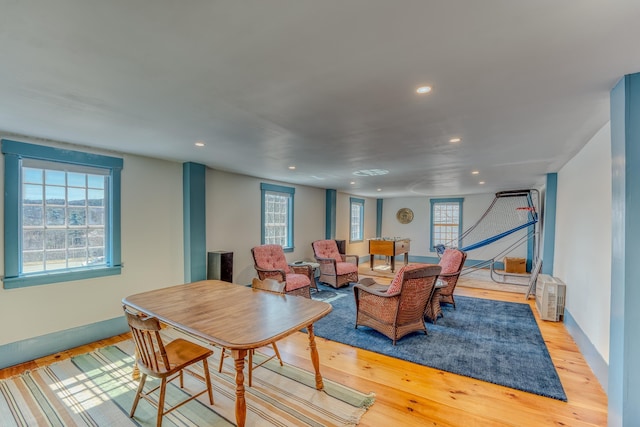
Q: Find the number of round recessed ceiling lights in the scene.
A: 8